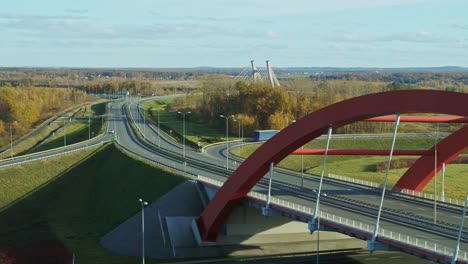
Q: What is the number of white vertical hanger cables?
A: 5